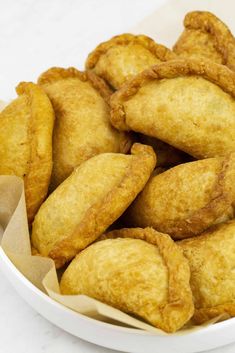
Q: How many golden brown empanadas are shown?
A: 9